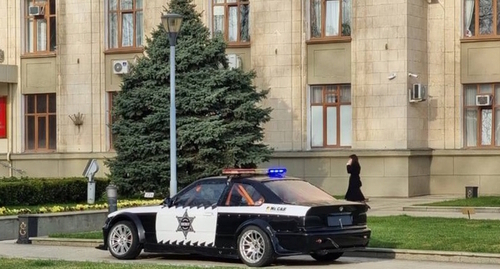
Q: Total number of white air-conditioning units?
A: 5